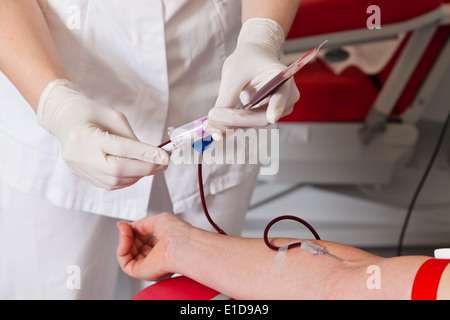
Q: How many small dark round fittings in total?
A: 1